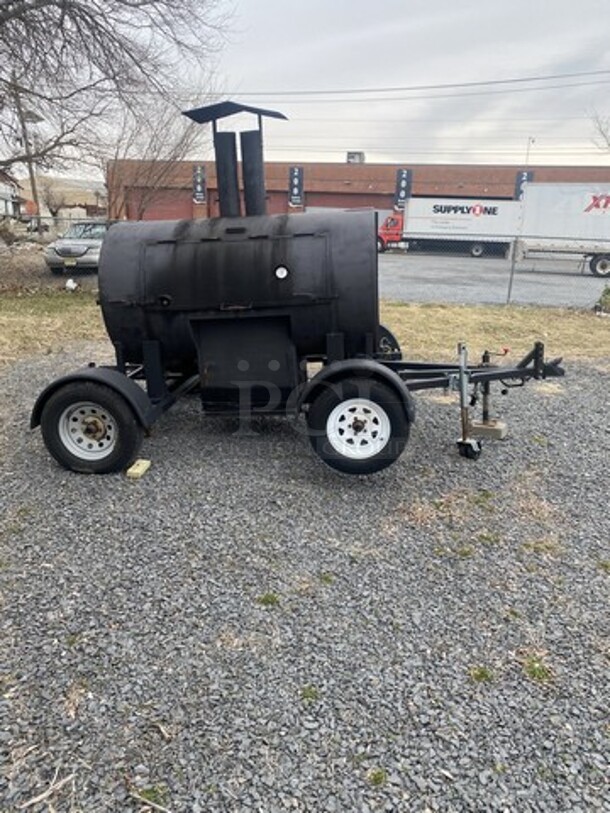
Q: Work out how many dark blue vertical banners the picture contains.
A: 4